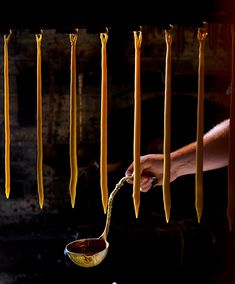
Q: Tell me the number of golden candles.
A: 7